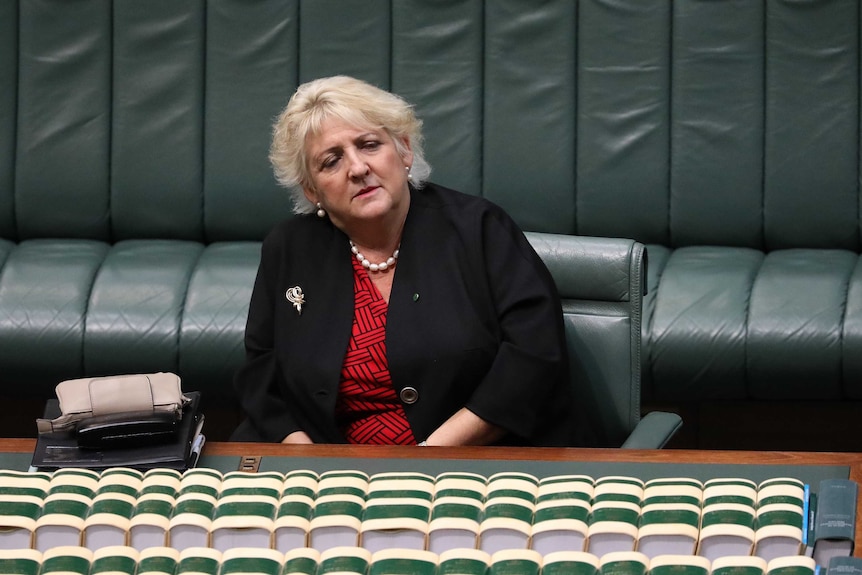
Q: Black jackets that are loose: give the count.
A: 1